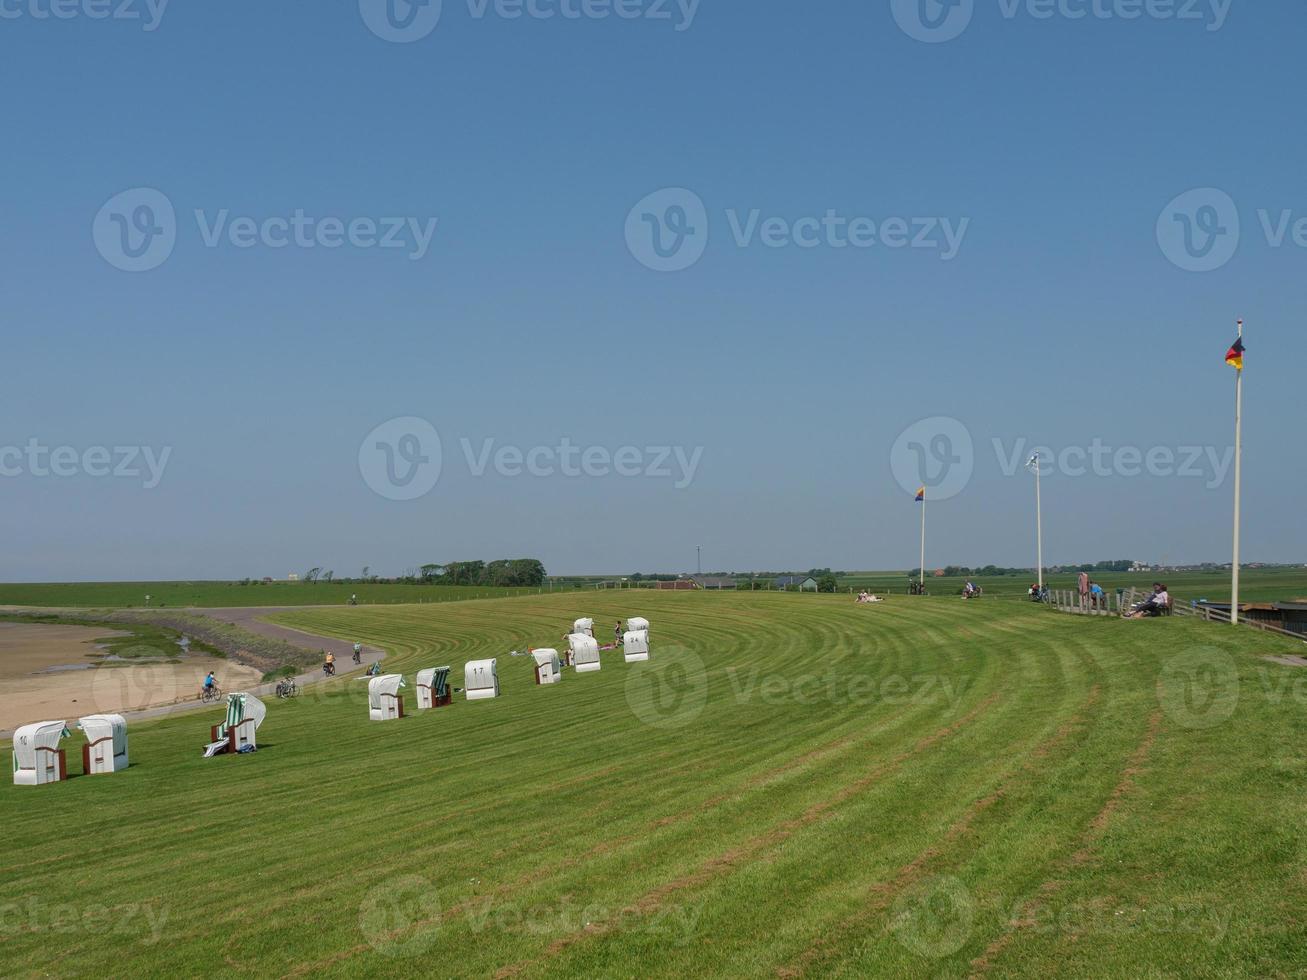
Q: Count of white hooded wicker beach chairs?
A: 11